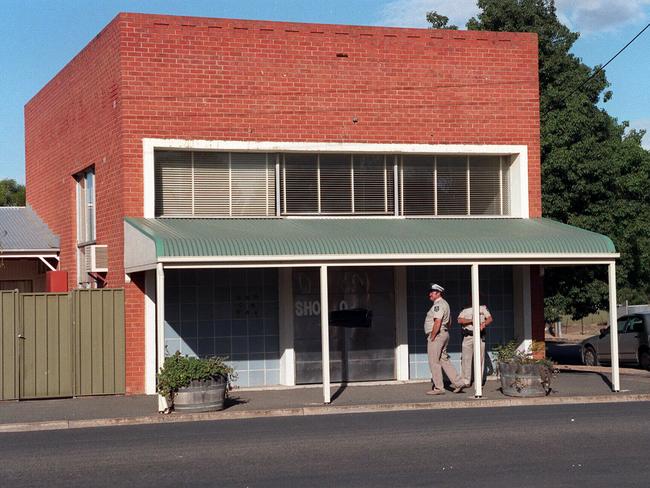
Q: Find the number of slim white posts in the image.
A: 4